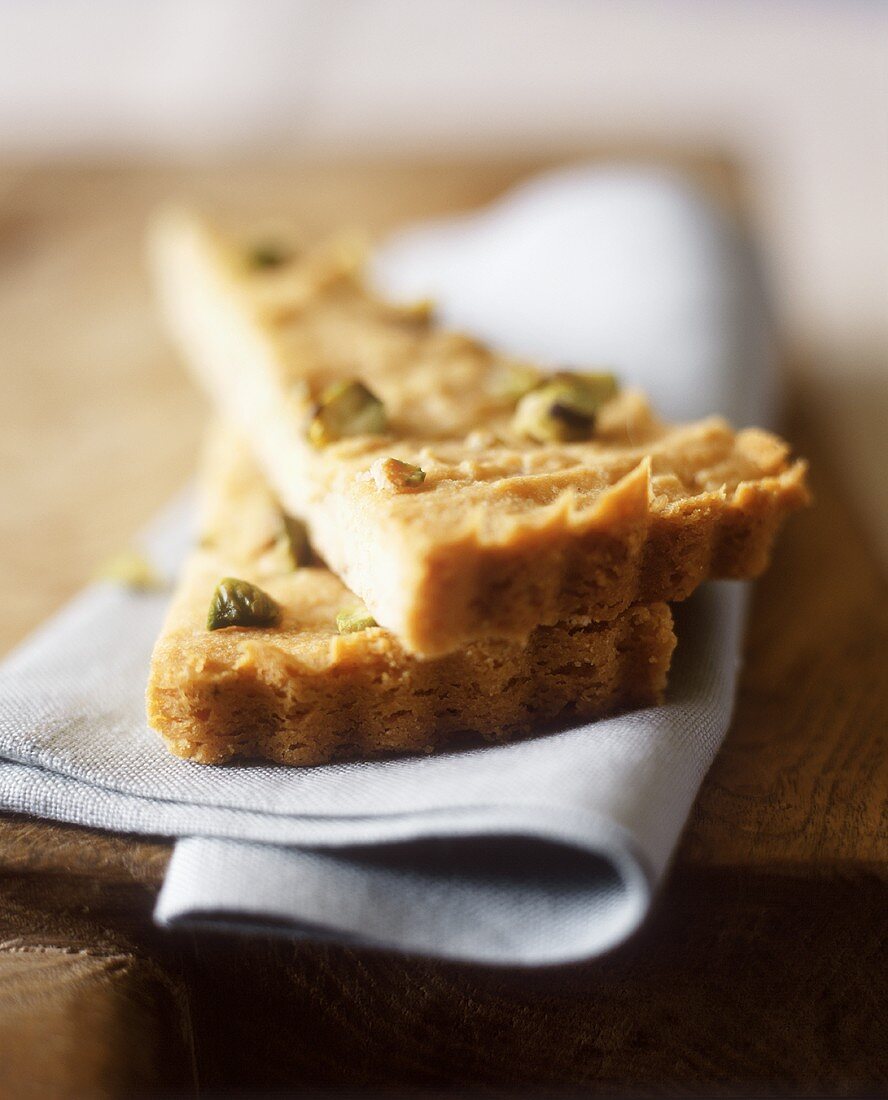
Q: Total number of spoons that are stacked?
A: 0